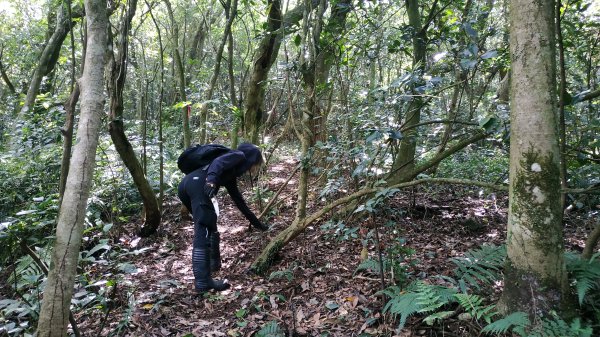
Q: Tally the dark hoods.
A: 1